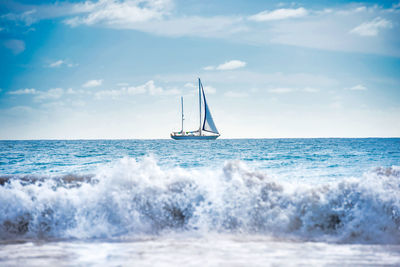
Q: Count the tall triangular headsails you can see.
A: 1